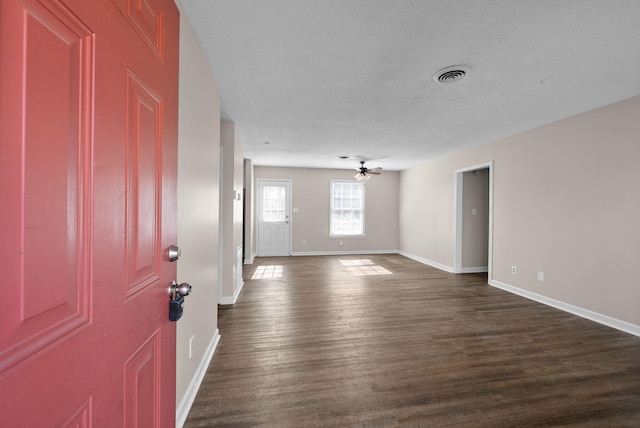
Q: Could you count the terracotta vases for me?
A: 0